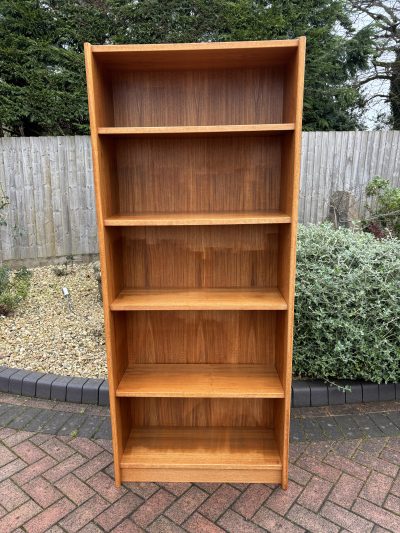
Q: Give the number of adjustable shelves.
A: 4